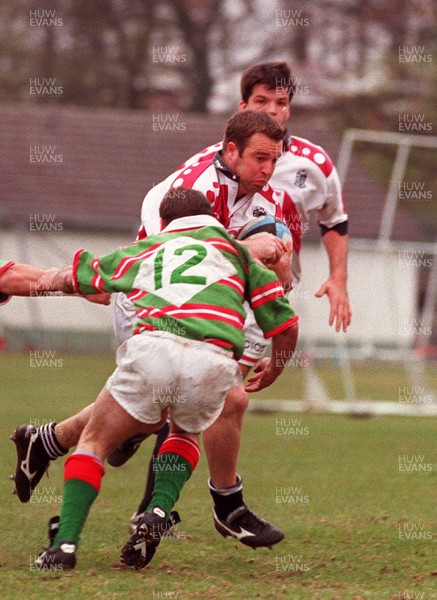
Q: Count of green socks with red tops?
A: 2